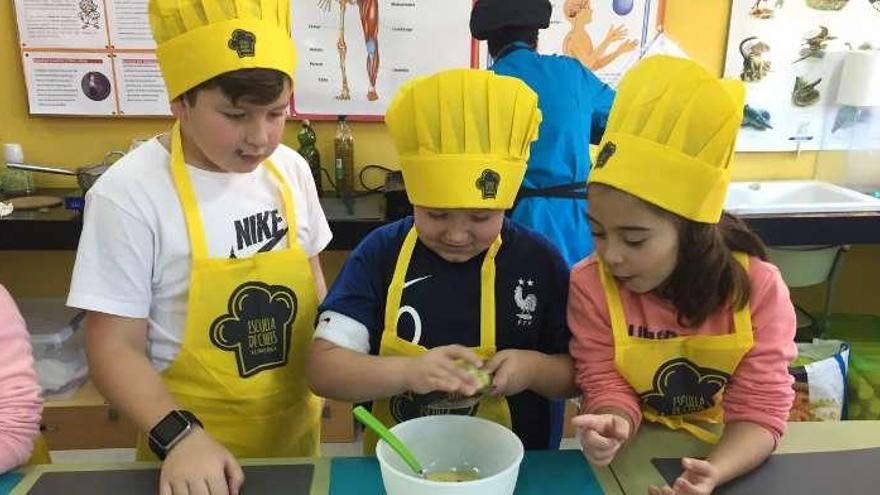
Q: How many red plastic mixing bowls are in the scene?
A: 0